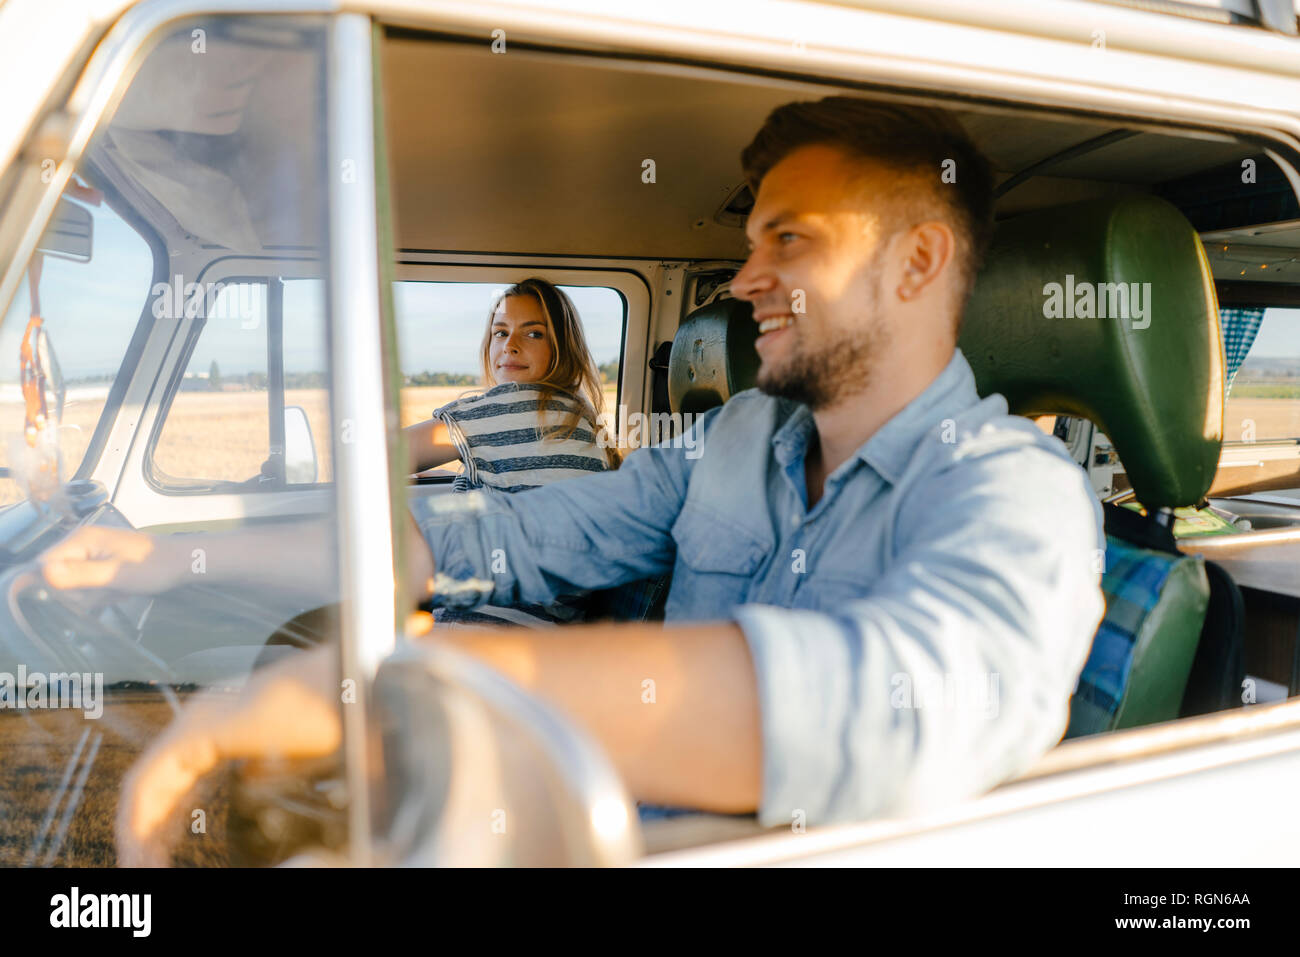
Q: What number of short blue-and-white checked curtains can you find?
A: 1